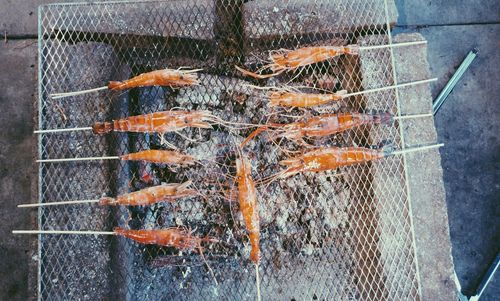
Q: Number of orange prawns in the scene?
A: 10